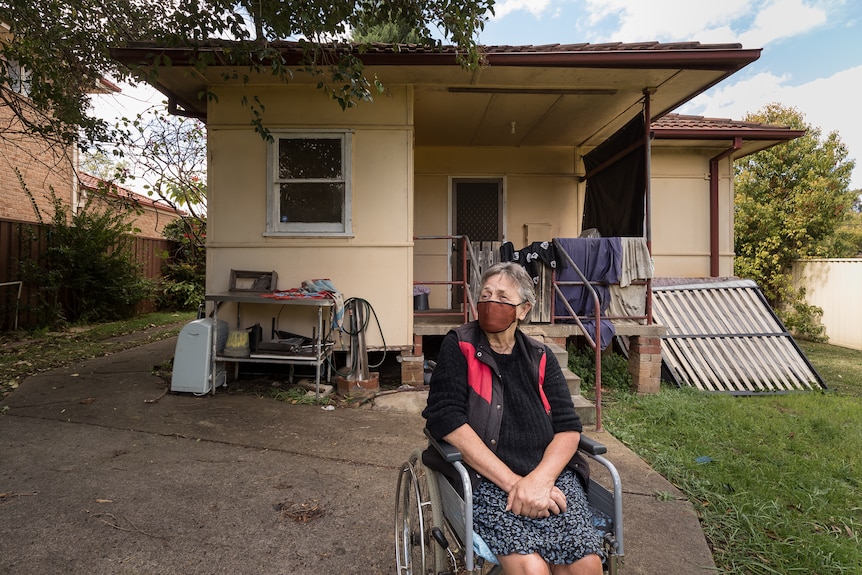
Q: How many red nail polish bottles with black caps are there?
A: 0